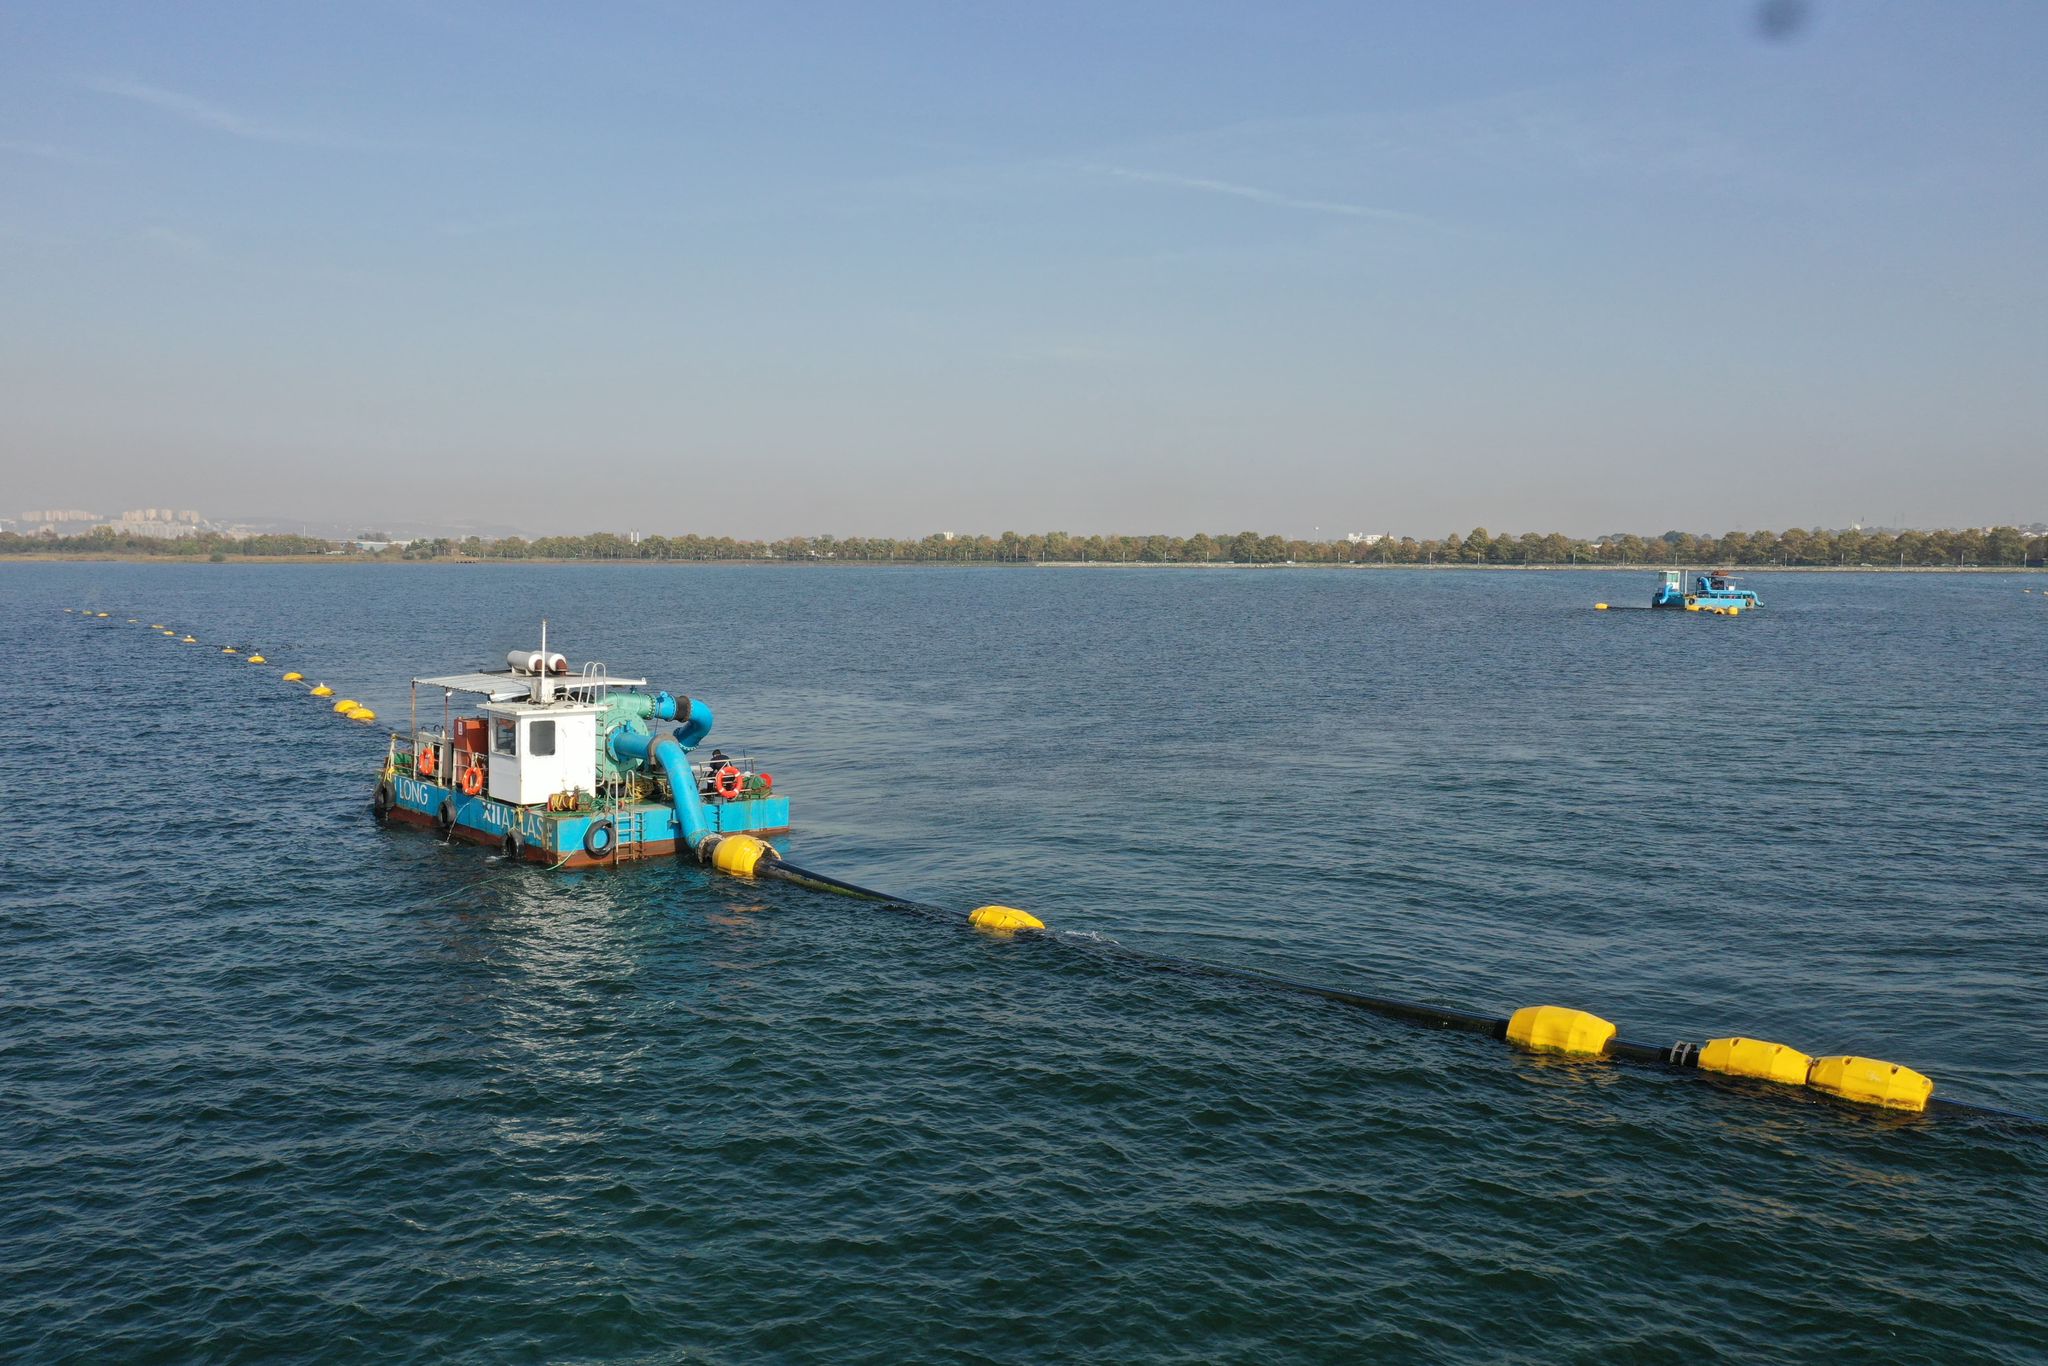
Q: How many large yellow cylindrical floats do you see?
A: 5